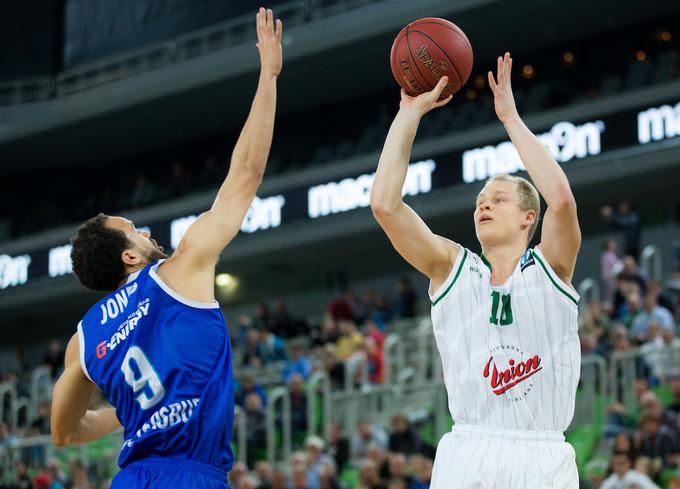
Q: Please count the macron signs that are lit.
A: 6